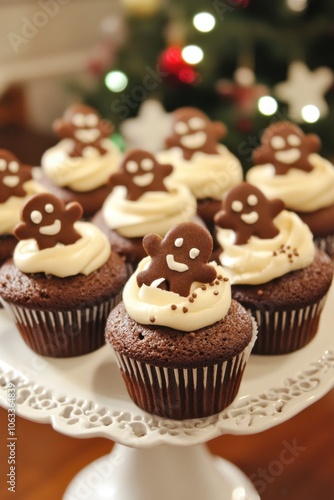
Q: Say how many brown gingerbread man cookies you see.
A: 8